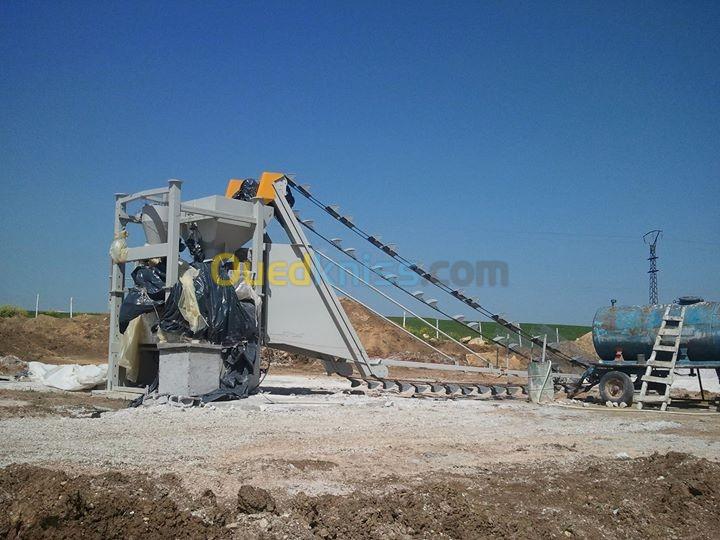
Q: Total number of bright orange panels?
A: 2